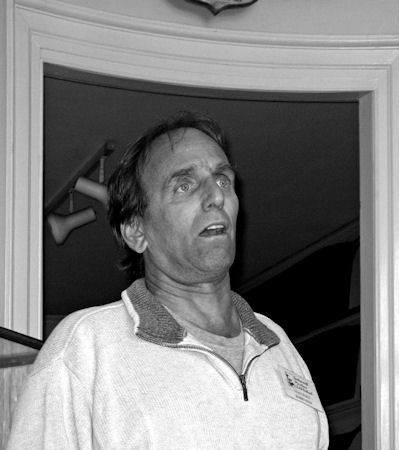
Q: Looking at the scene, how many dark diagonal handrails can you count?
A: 1